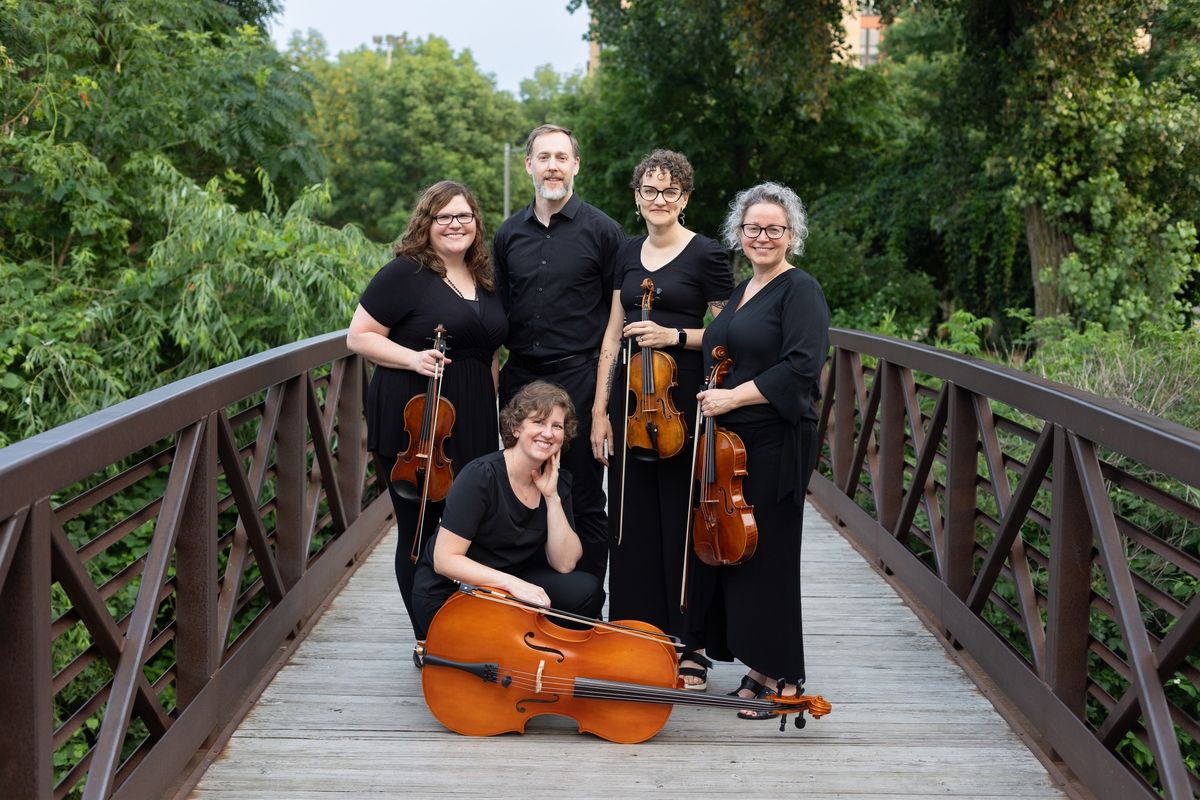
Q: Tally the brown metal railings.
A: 2